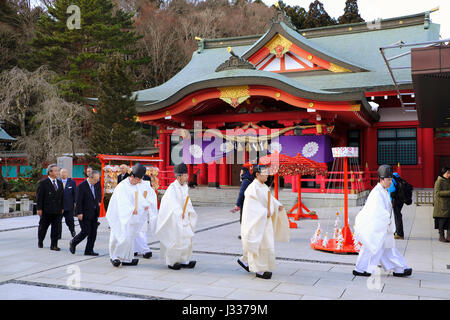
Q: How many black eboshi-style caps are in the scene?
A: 4